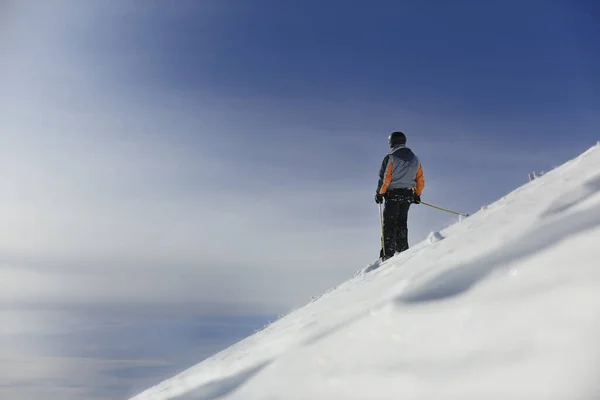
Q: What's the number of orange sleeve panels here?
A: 2